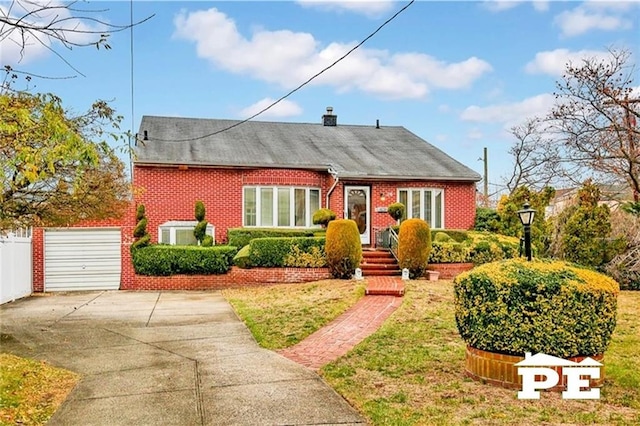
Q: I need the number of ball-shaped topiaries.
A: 2